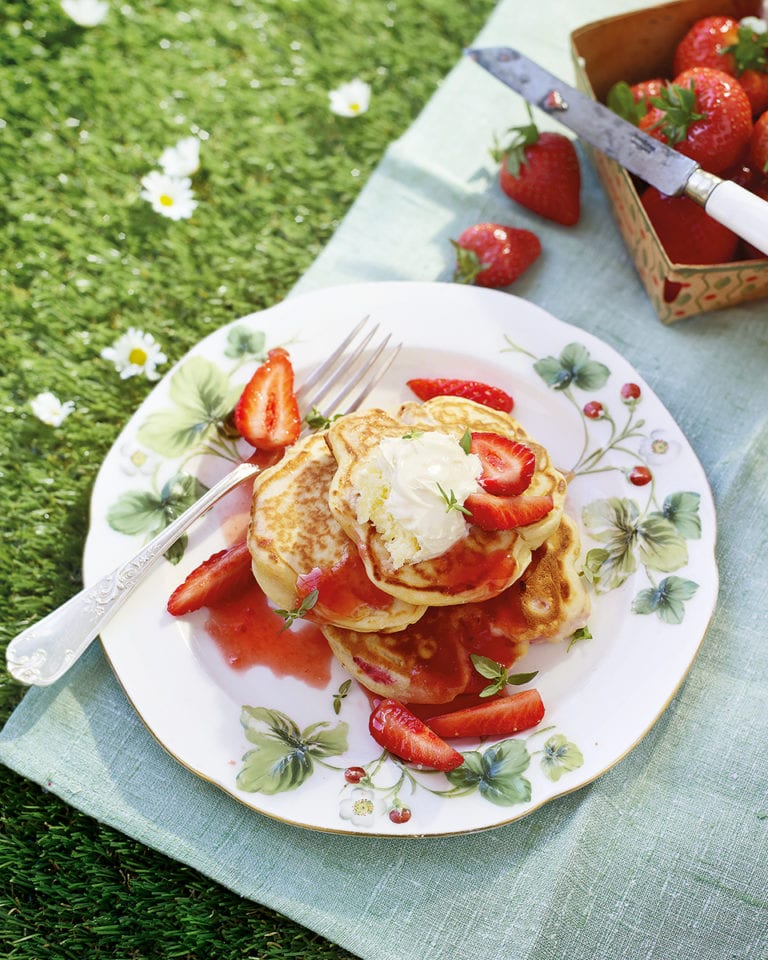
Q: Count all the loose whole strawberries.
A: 2